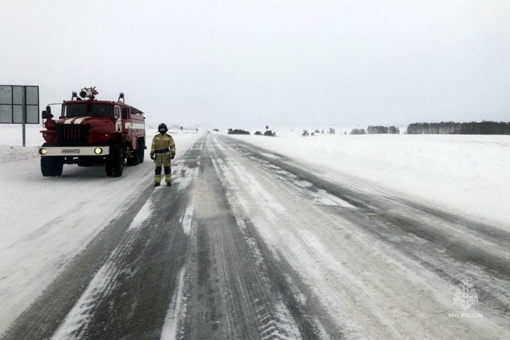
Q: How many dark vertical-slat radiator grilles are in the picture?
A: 1